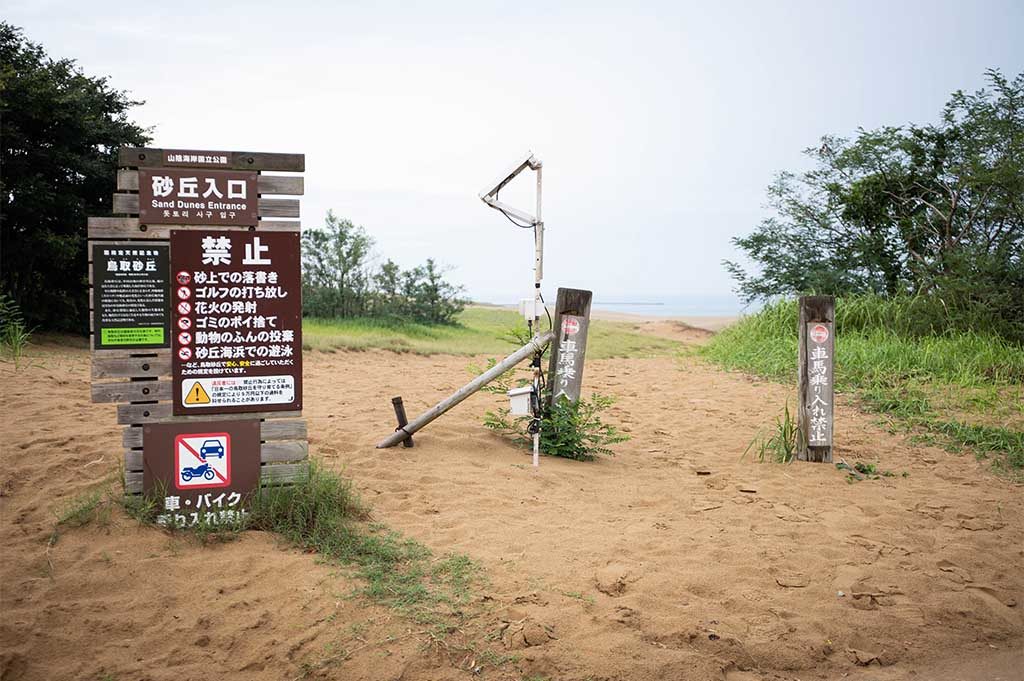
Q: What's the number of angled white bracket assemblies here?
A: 1